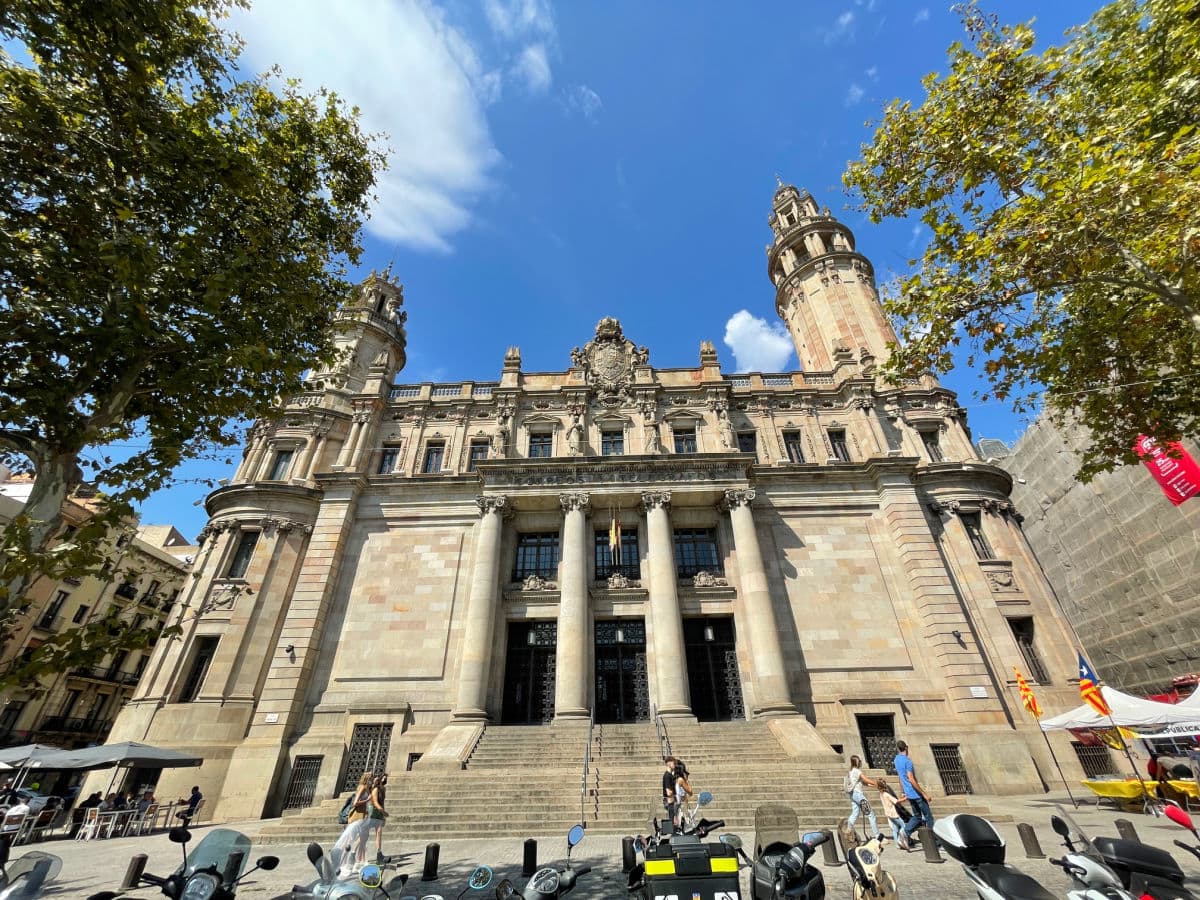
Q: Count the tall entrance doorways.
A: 3